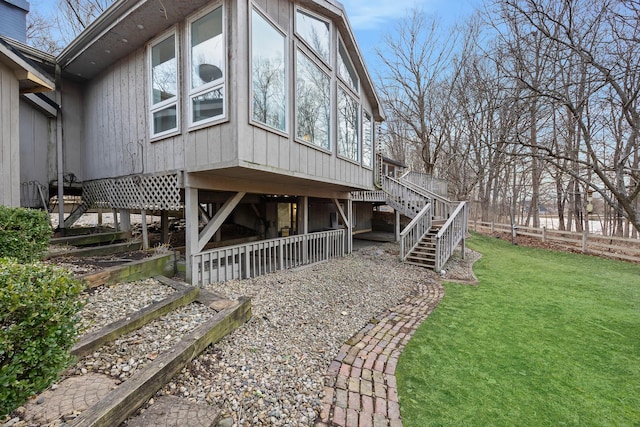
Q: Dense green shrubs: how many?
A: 2